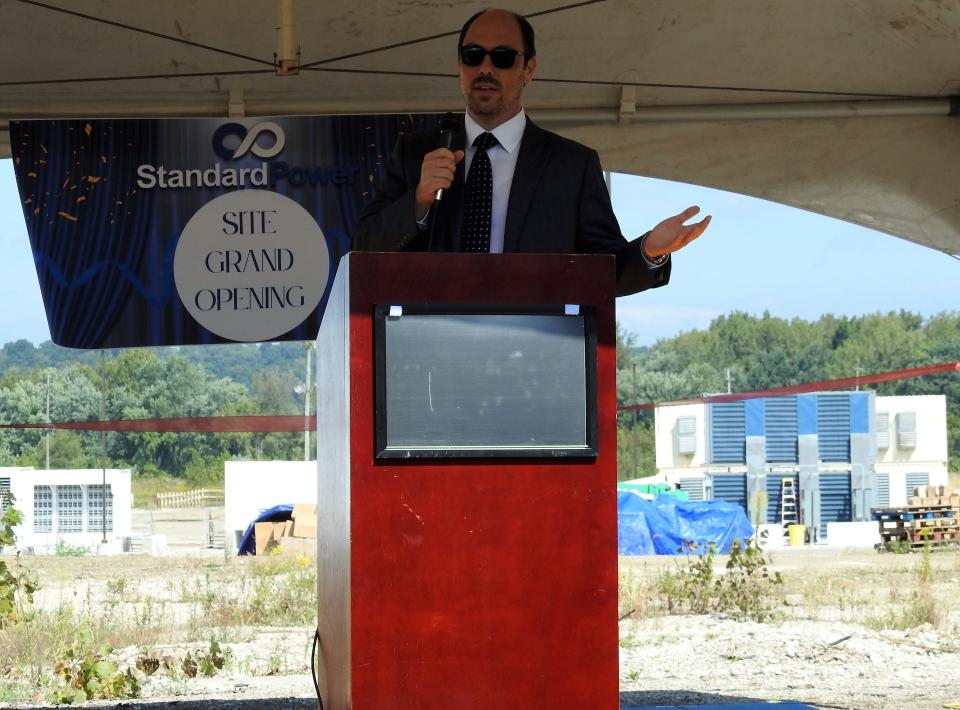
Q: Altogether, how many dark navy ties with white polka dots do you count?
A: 1